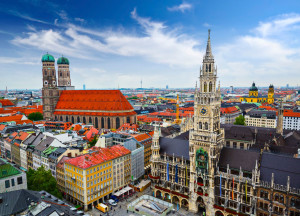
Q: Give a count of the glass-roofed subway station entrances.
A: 1